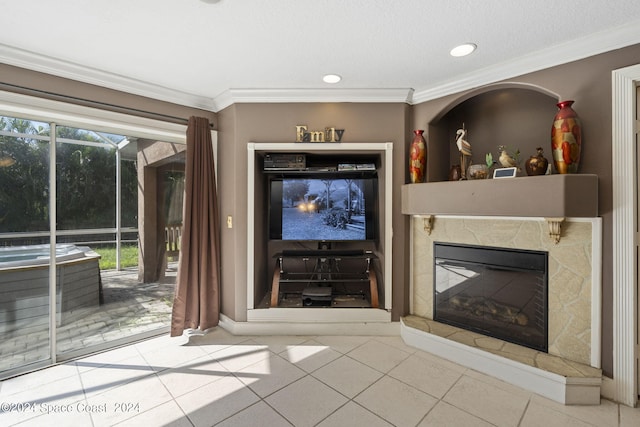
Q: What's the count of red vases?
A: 2